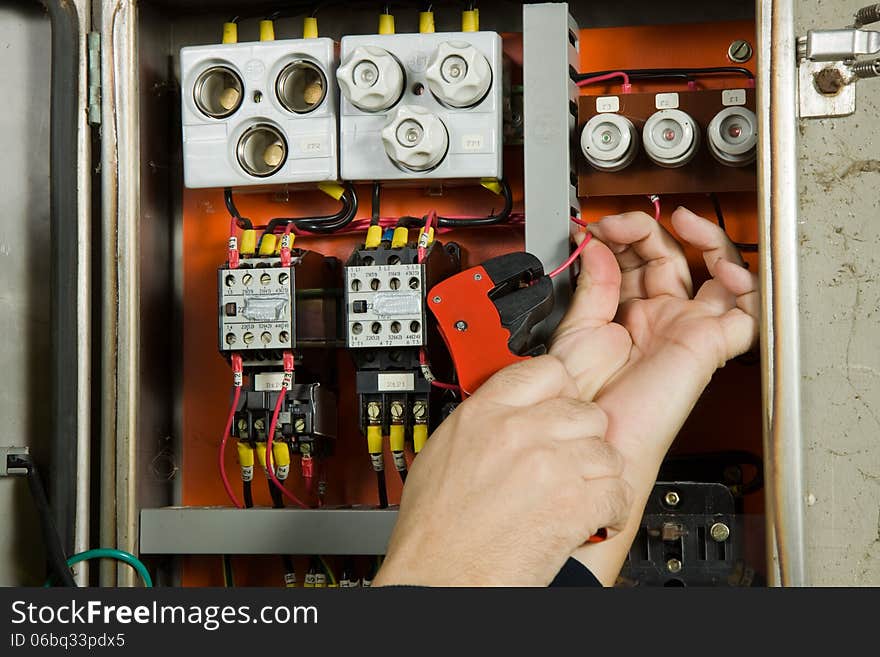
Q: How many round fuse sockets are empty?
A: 3